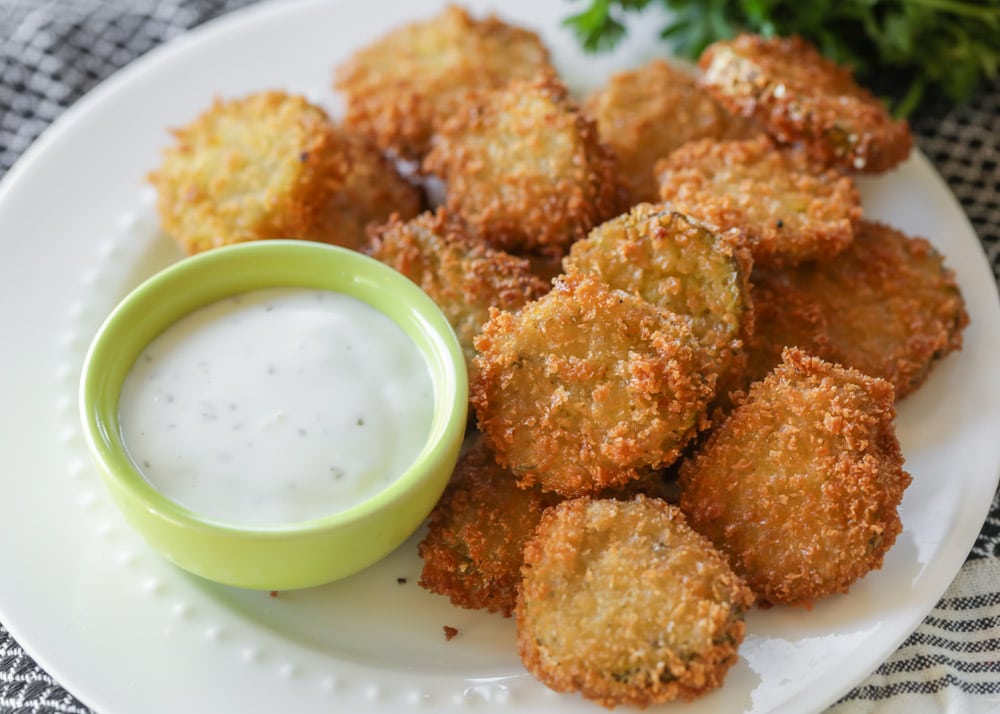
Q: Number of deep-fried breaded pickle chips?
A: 14